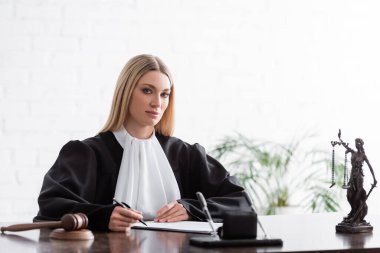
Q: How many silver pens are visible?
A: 2